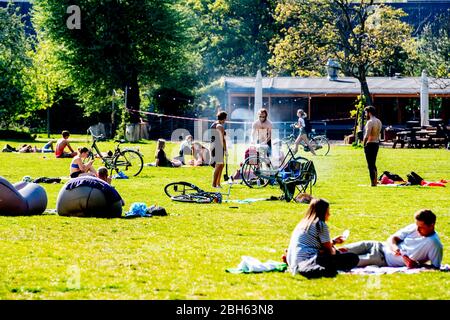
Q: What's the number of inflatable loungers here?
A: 2